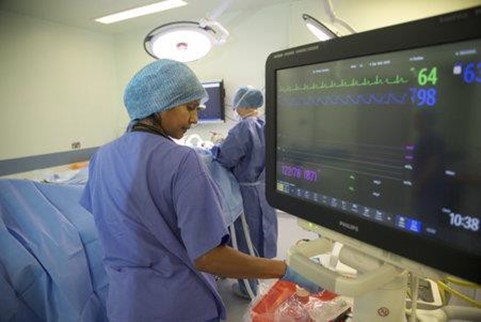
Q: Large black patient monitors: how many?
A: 1